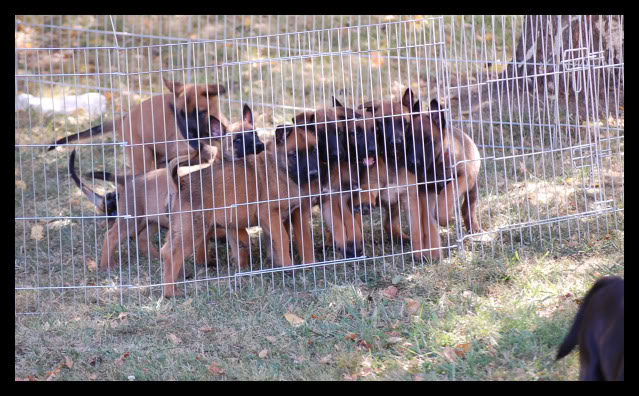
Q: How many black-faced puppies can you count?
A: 7